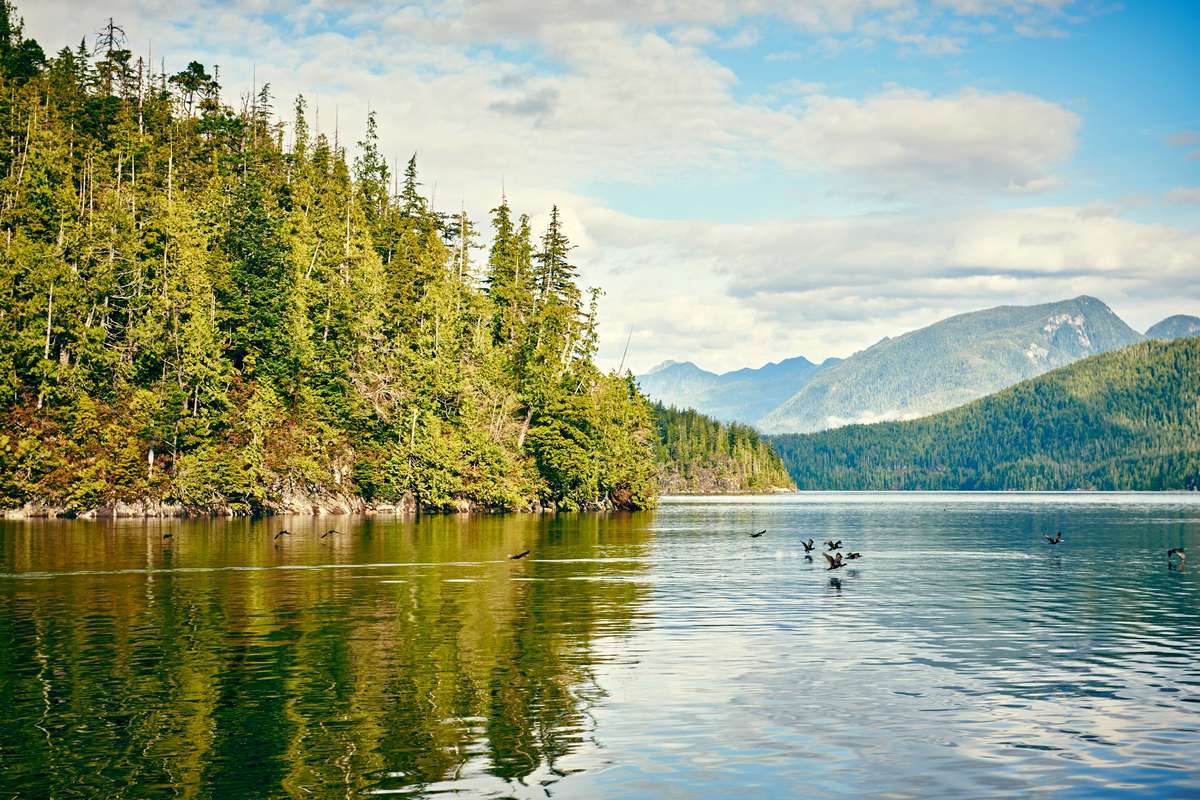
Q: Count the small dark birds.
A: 11